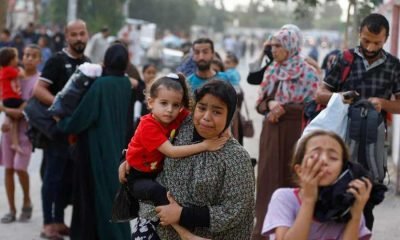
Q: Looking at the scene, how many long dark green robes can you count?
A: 1